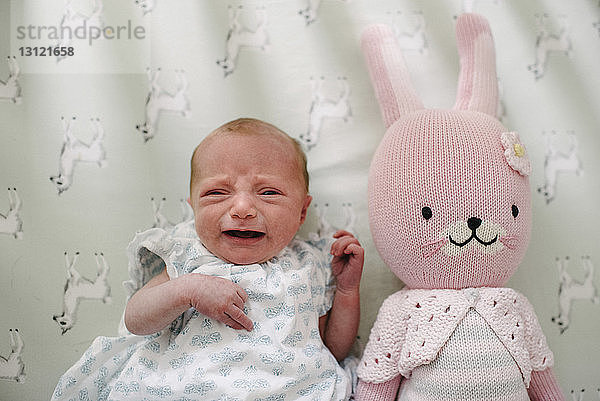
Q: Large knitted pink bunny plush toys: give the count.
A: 1